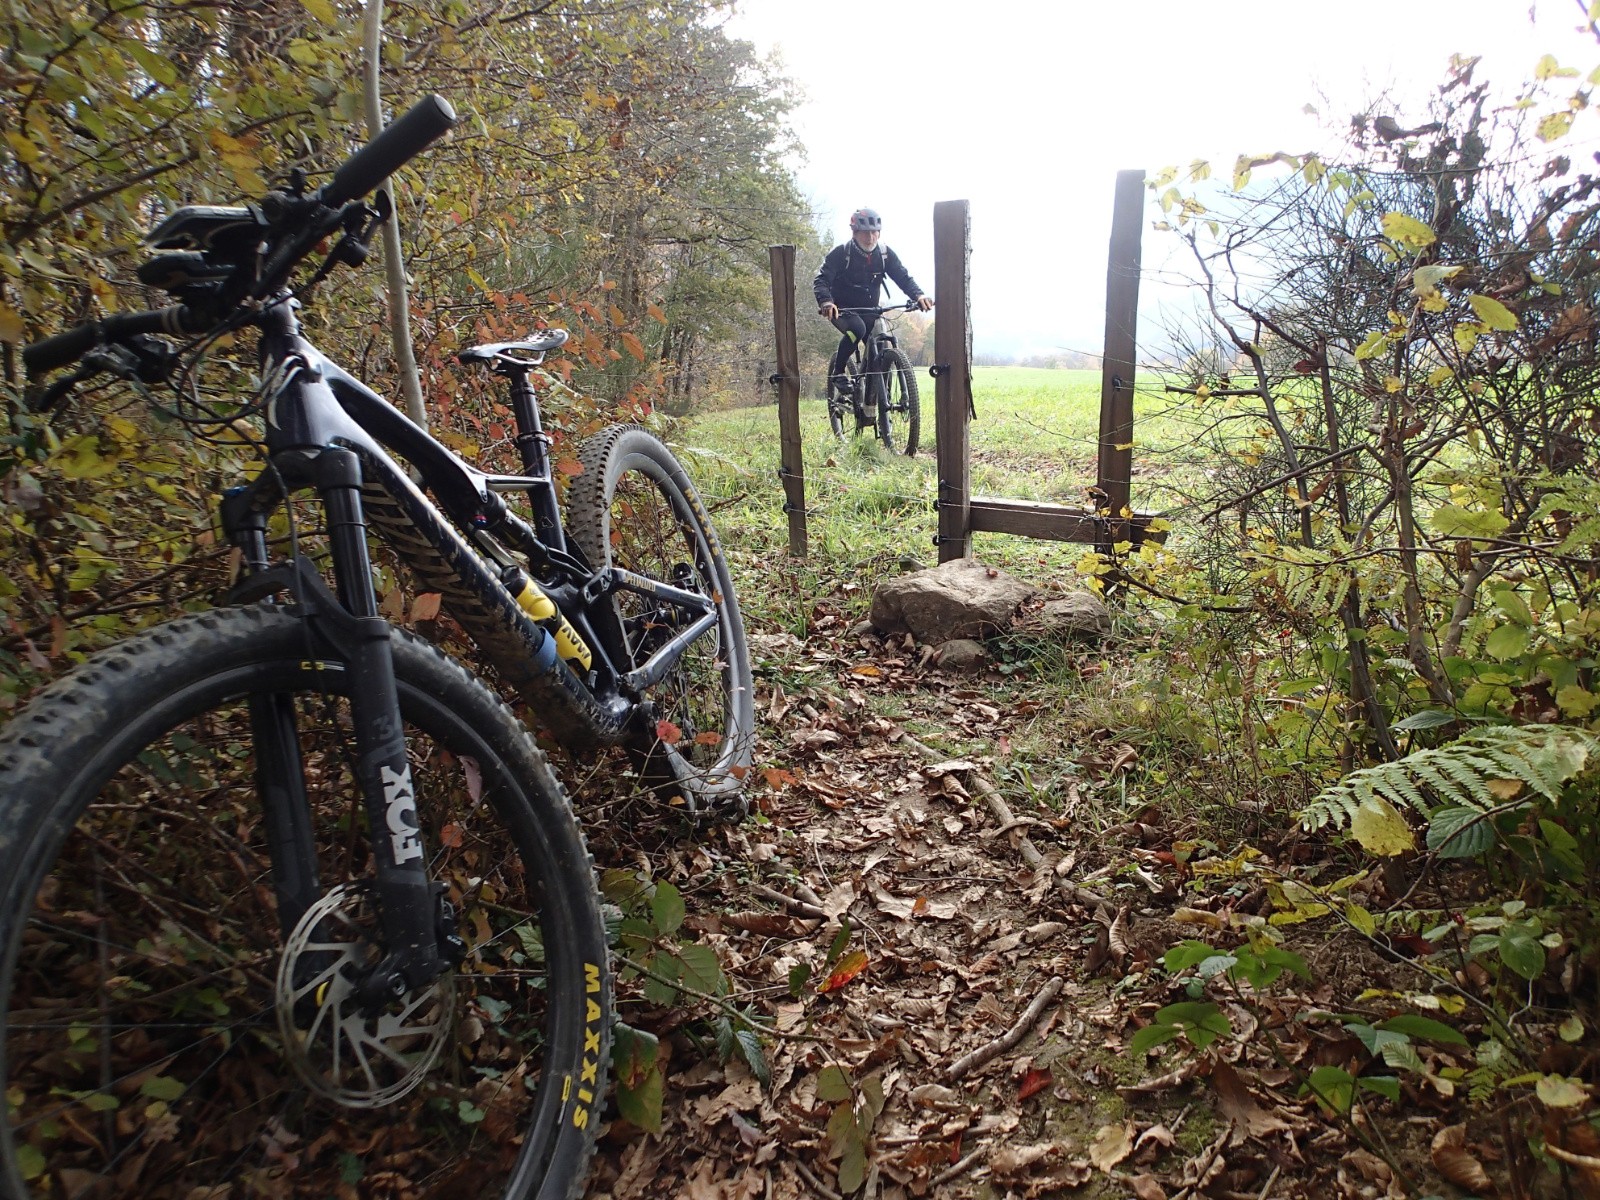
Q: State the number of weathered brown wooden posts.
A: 3